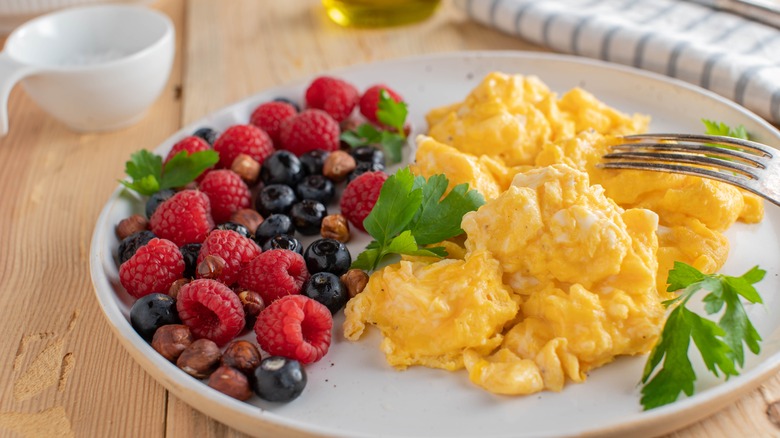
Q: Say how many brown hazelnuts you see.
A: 13